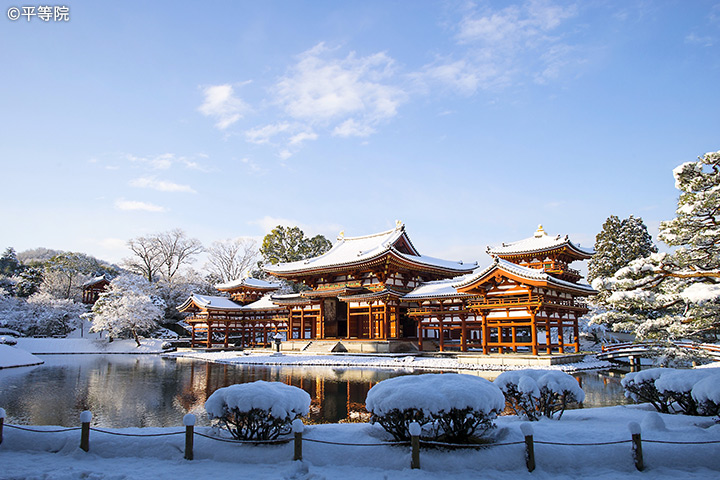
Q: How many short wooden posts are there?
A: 7